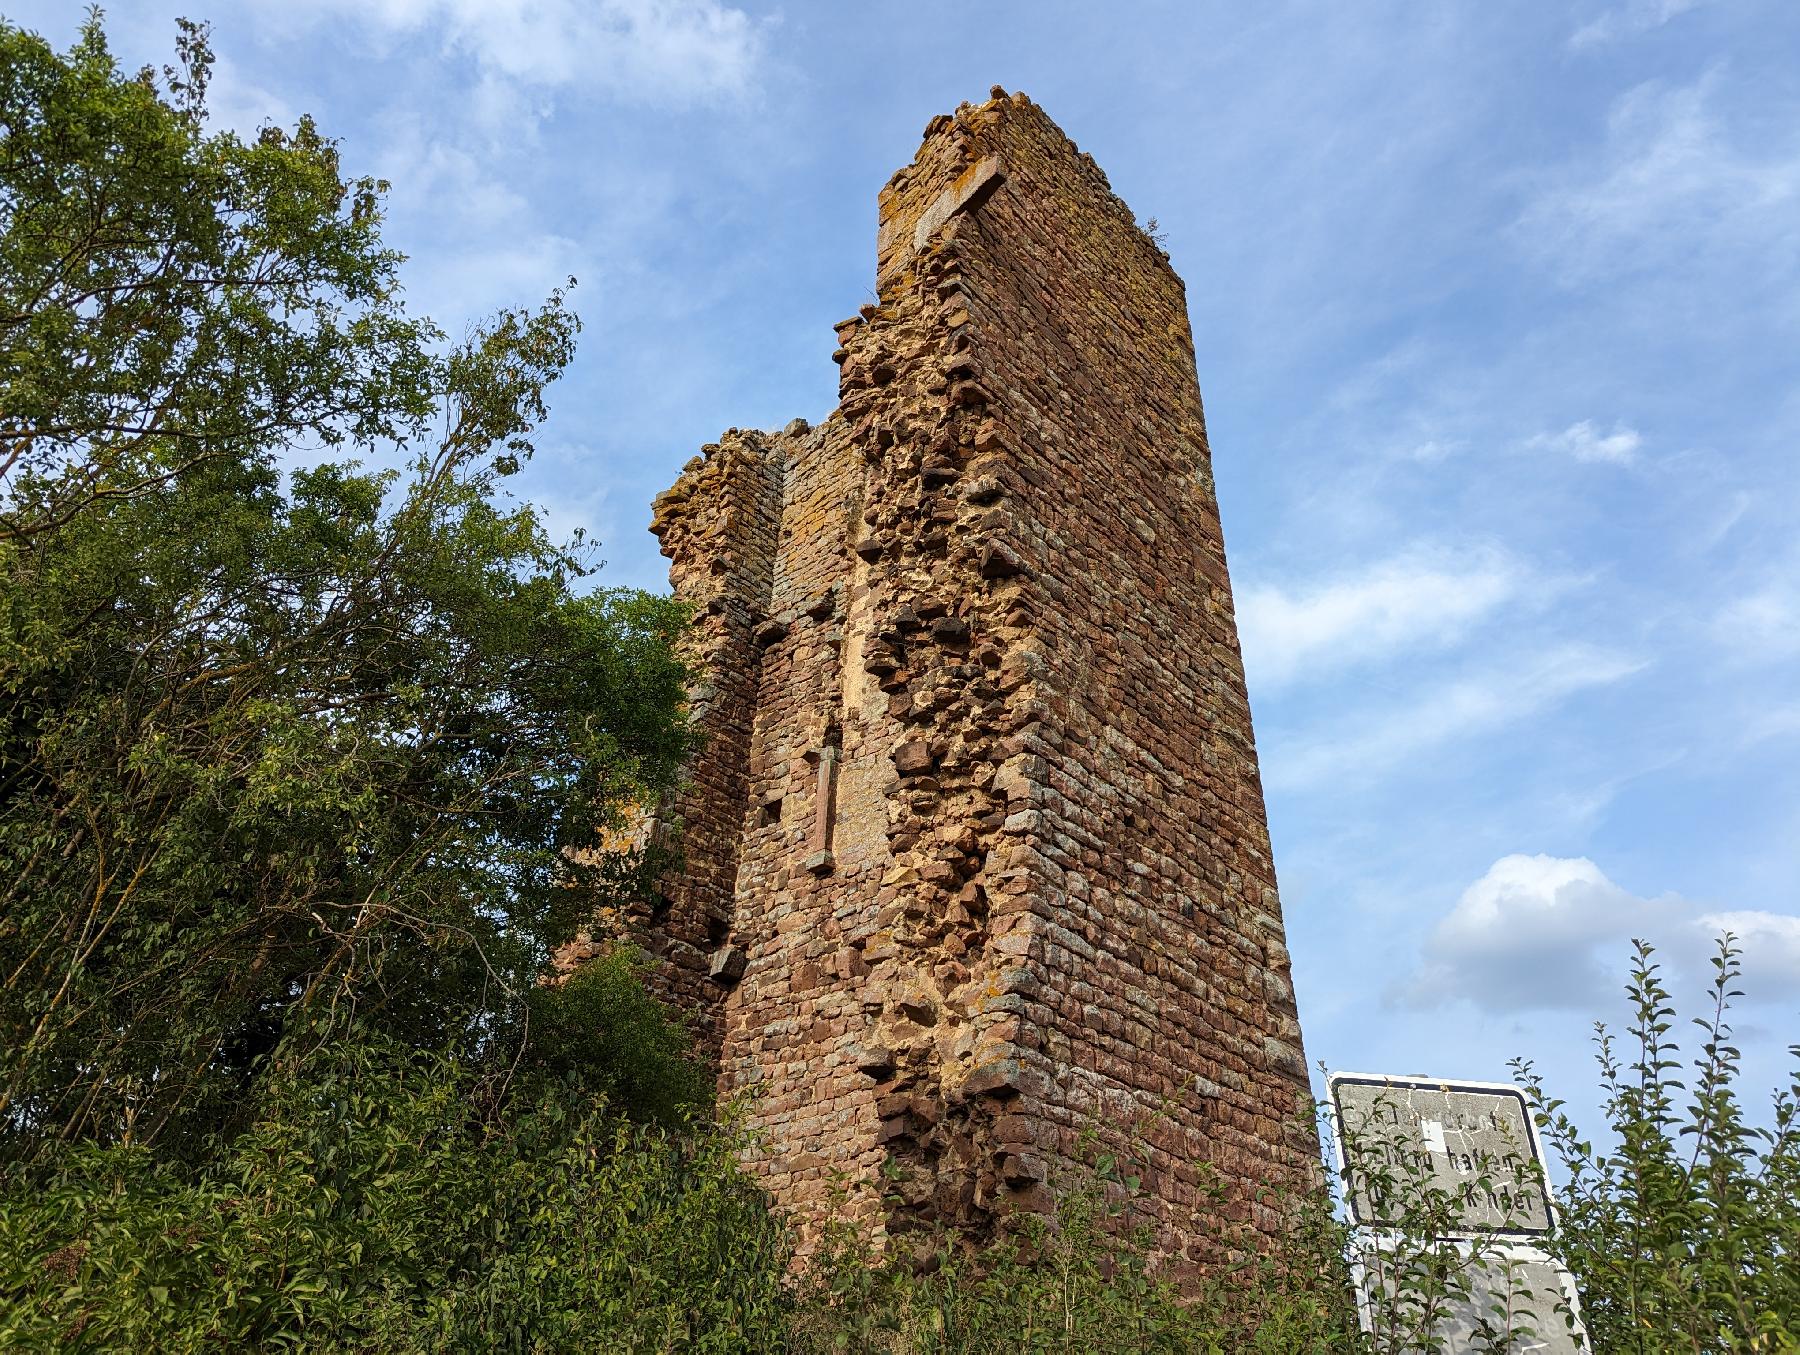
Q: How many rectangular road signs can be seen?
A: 2